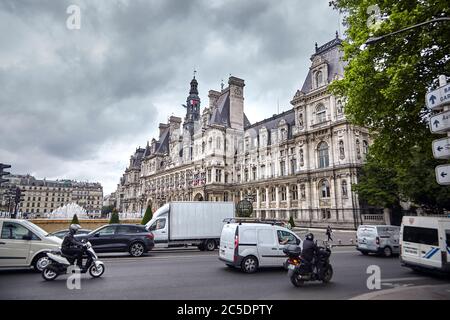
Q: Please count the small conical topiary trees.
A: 4